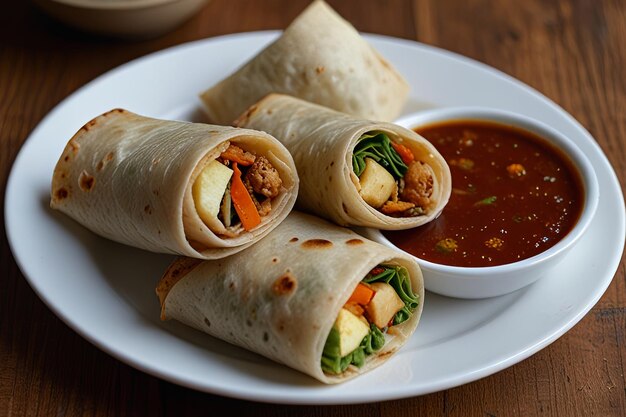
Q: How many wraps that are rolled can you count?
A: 3